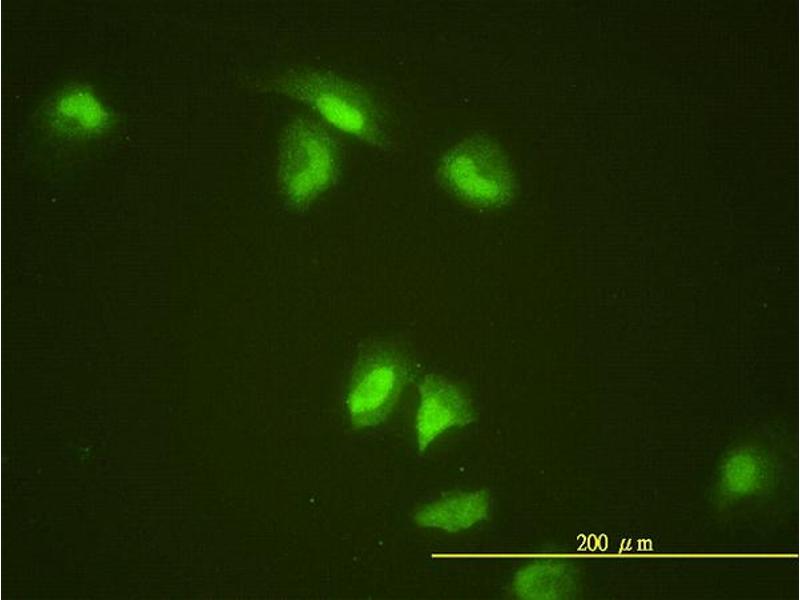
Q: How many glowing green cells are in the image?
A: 9